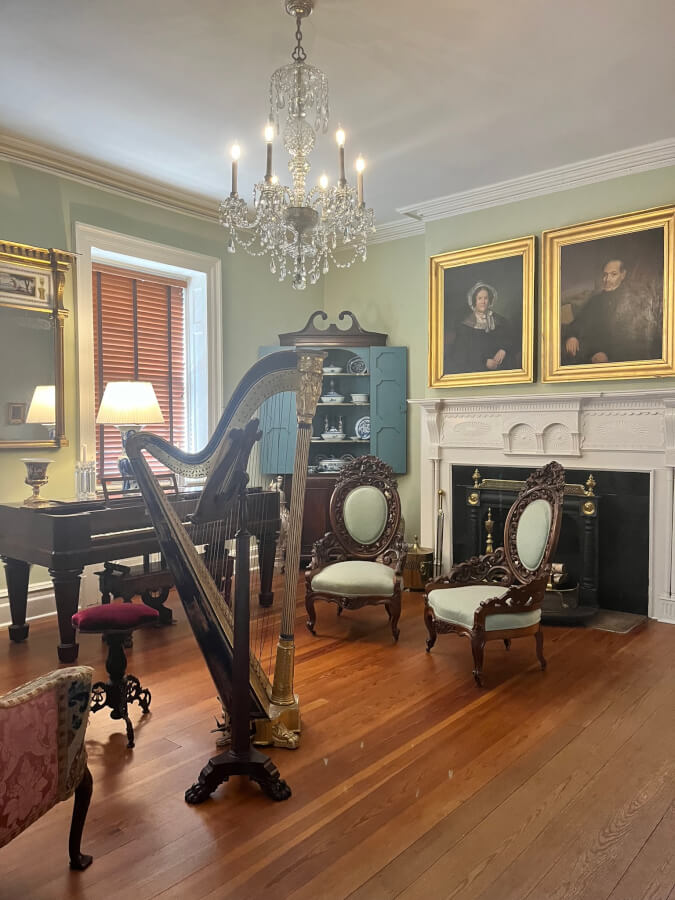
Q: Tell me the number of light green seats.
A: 2